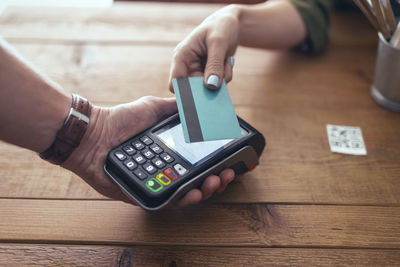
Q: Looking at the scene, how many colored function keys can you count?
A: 3